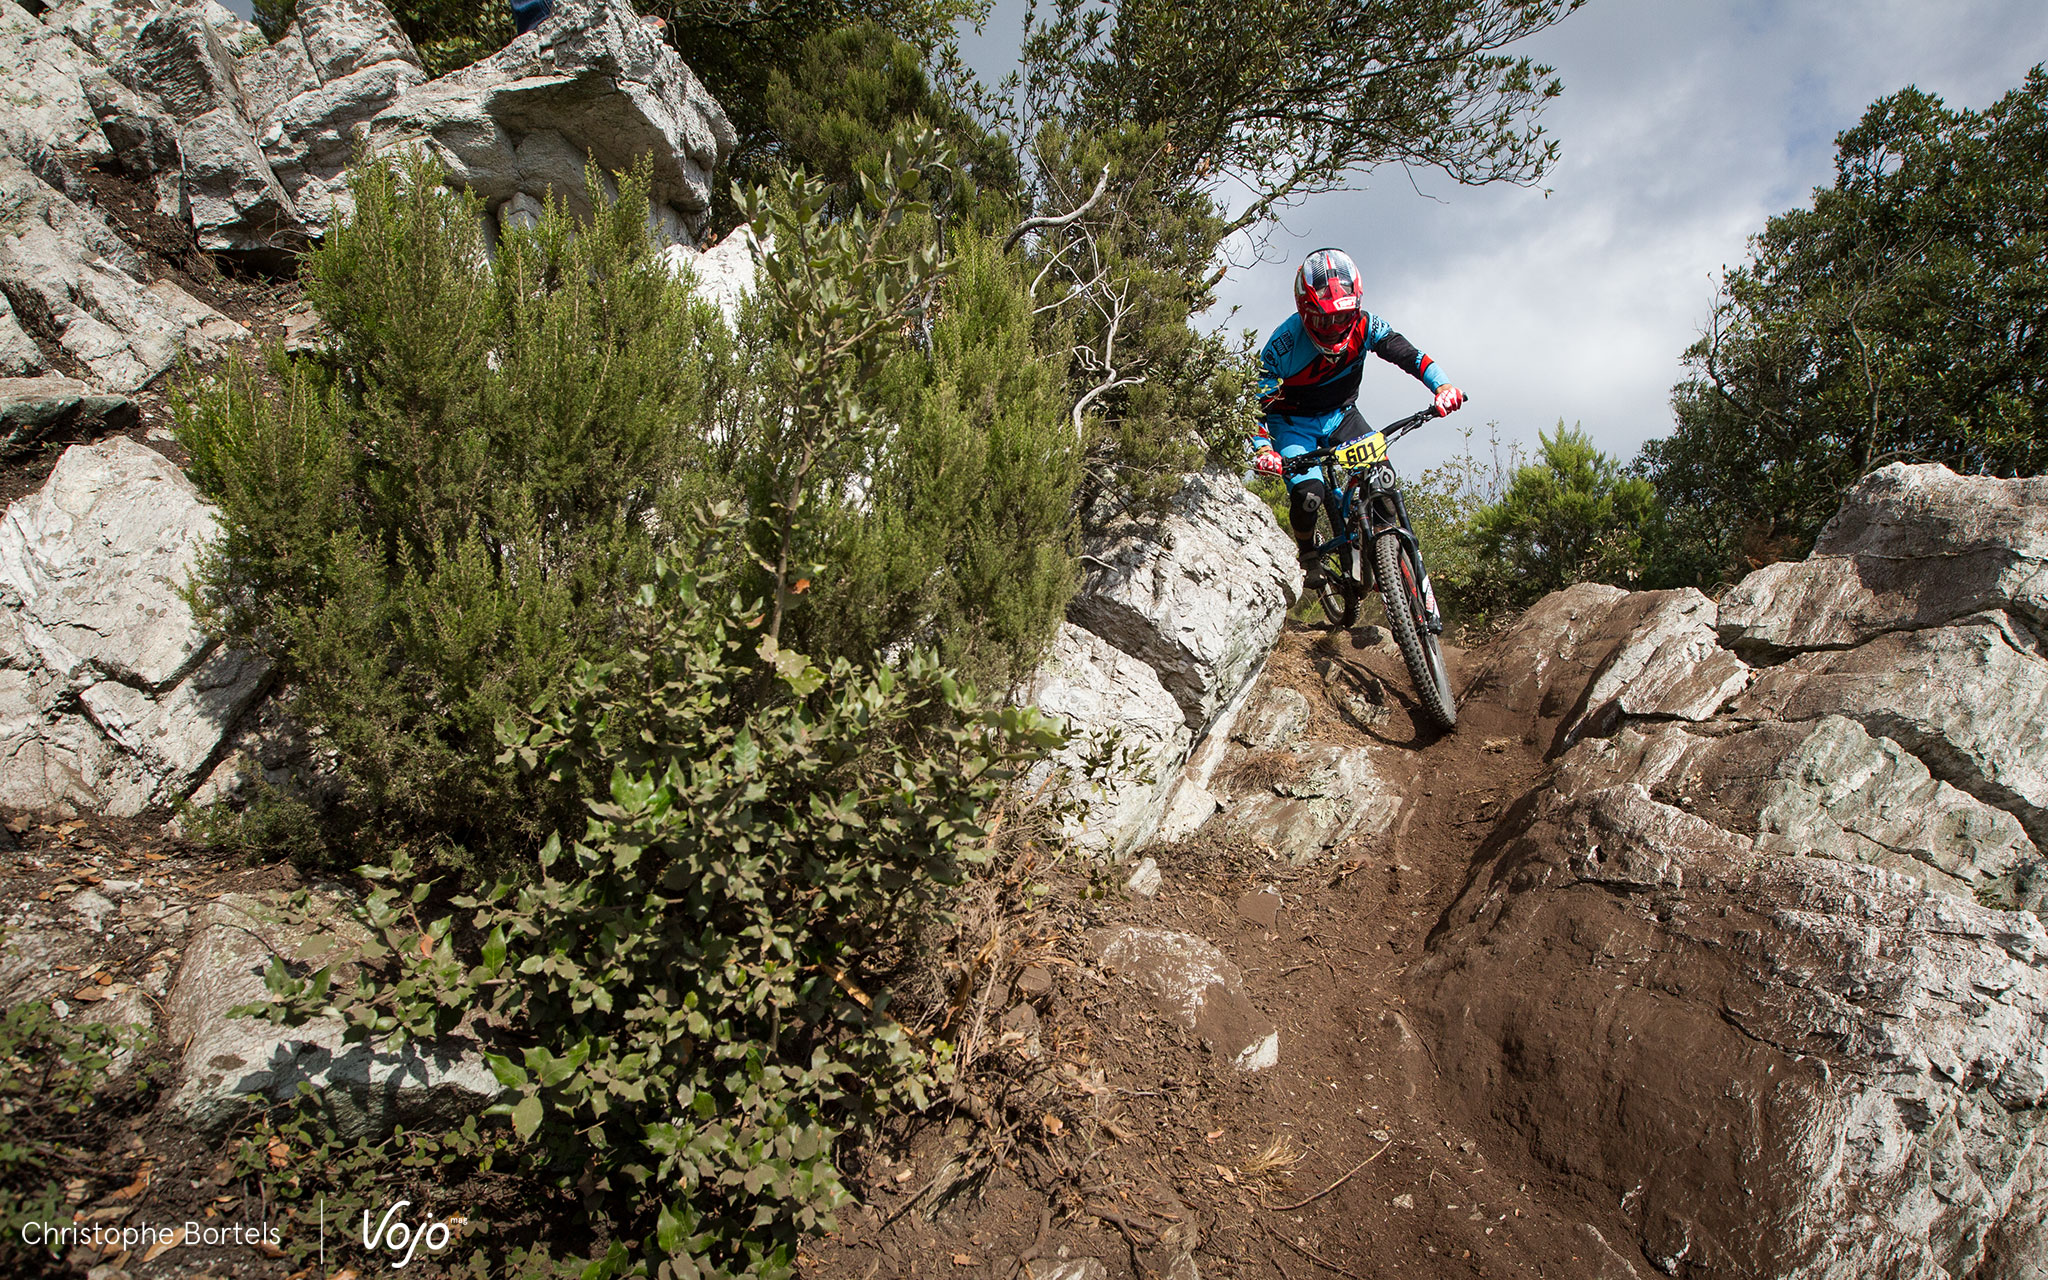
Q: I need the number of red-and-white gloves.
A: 2